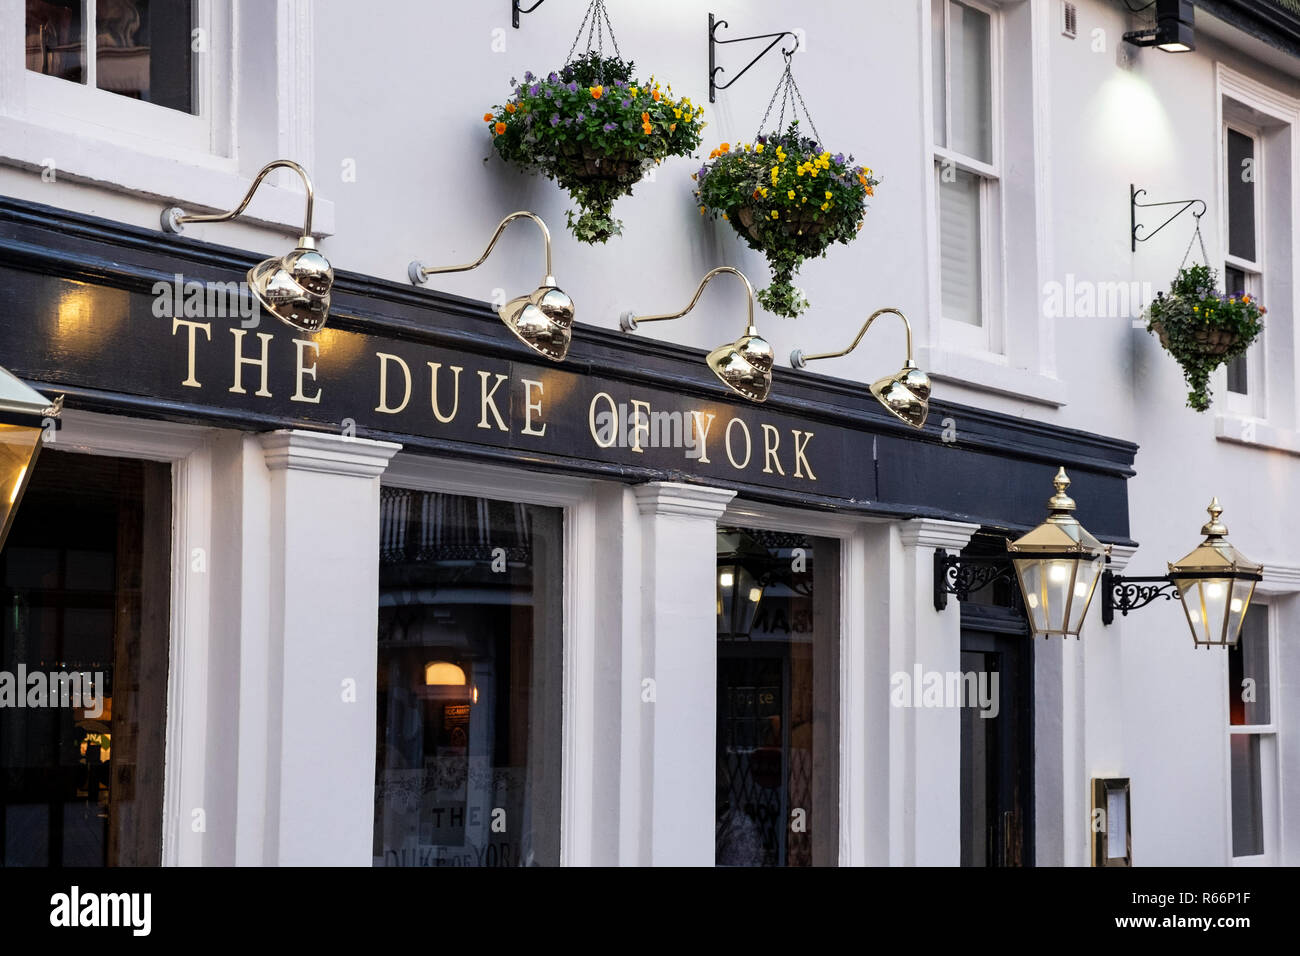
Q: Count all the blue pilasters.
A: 0